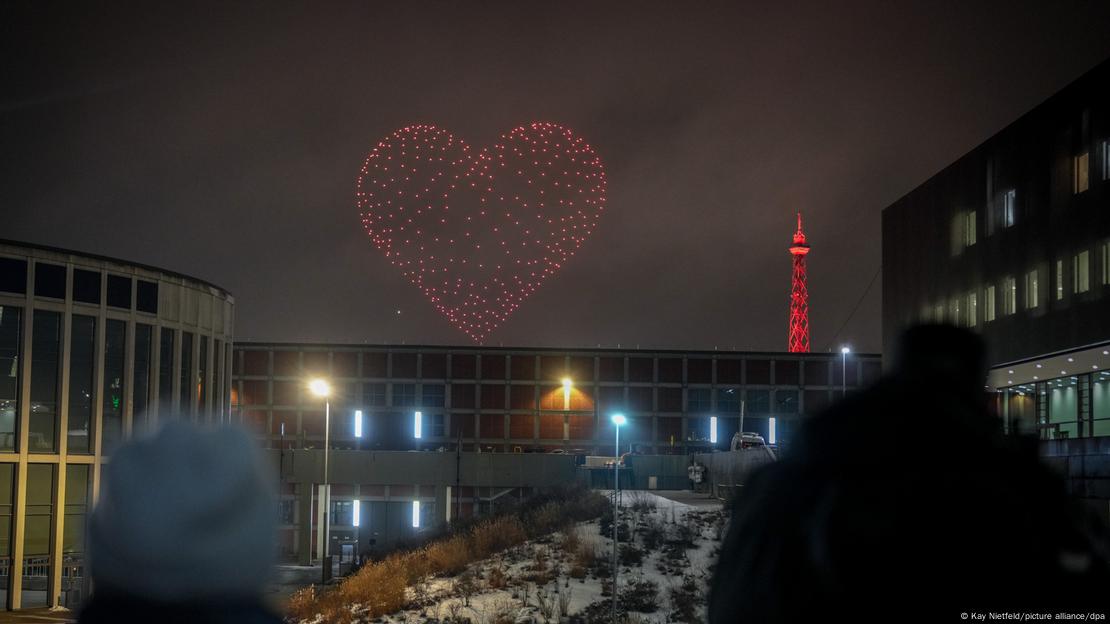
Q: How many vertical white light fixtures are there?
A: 6